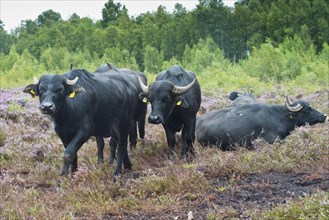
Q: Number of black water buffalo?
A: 5